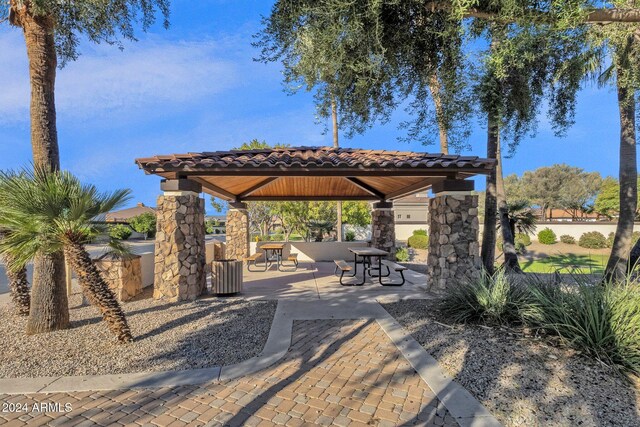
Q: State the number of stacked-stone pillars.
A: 4